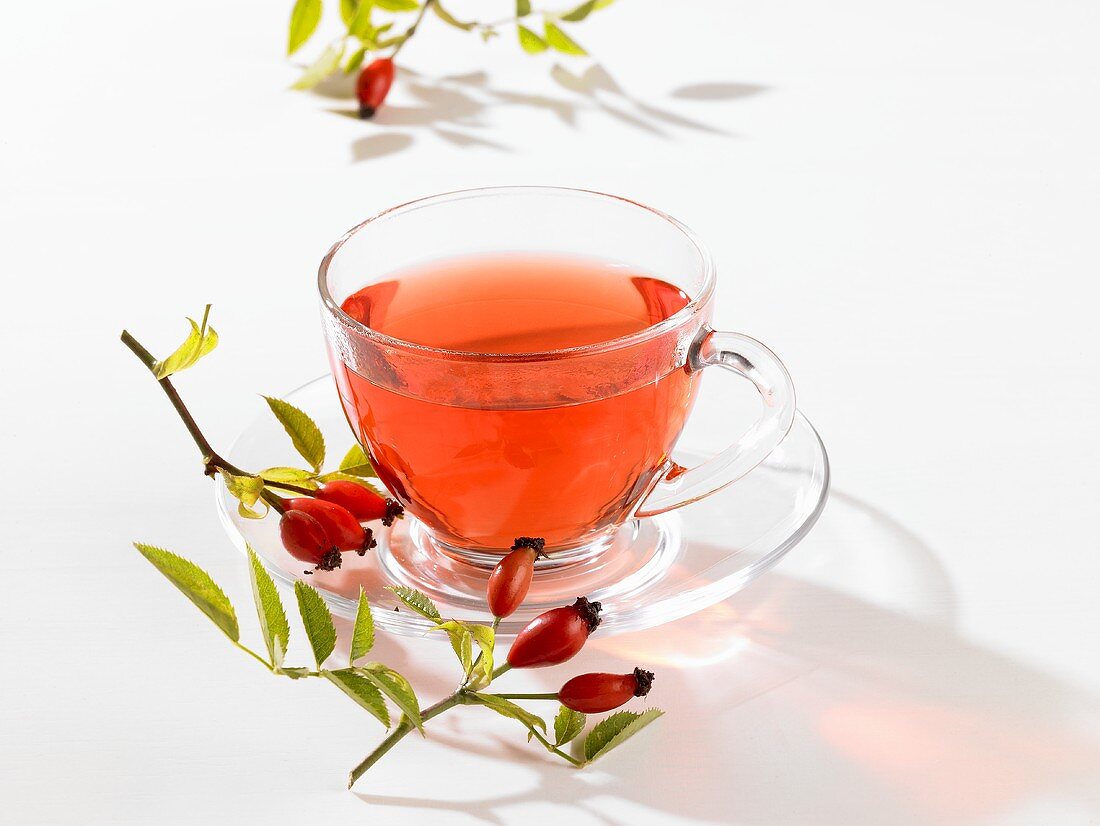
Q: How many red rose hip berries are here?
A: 7